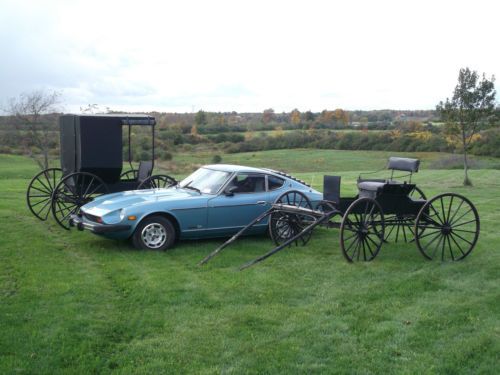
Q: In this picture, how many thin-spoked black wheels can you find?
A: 8